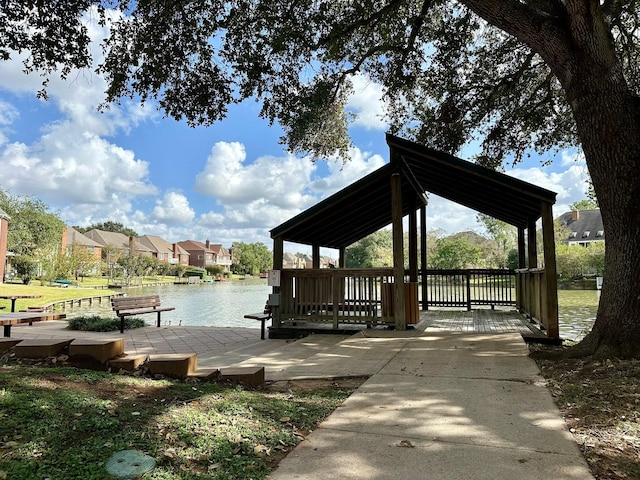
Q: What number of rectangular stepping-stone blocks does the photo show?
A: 7